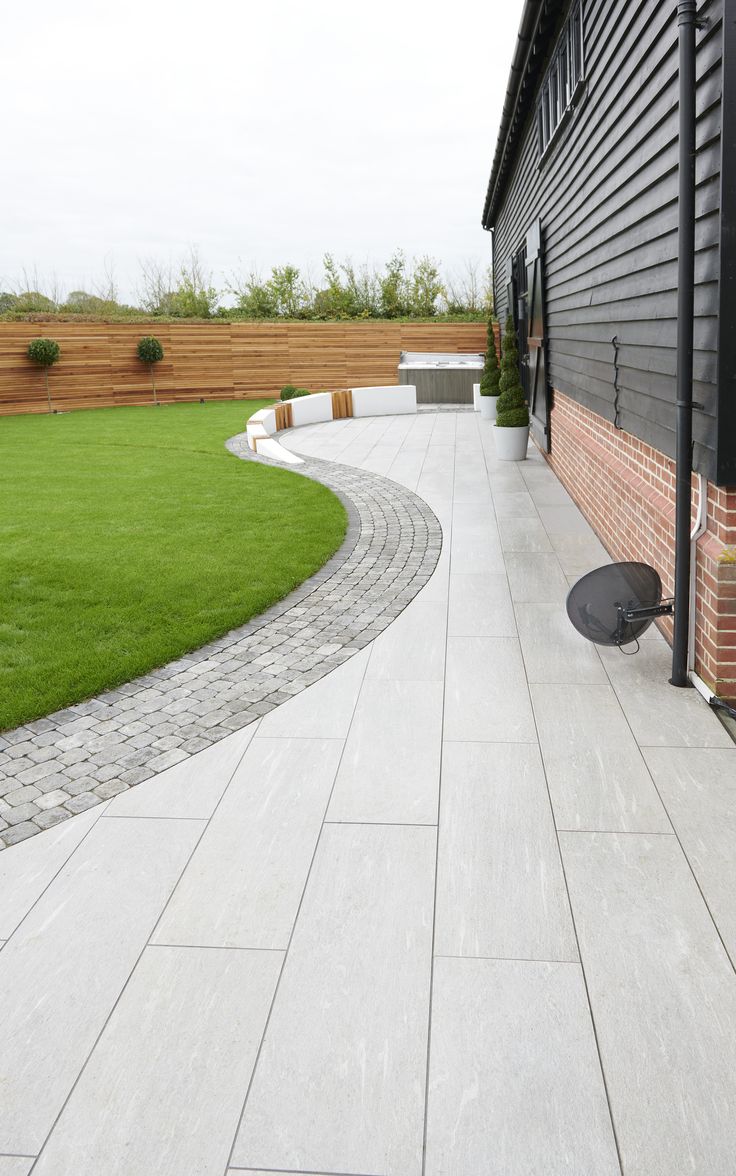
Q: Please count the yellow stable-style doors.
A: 0